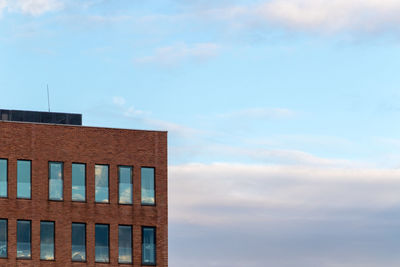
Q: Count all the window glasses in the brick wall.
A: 14